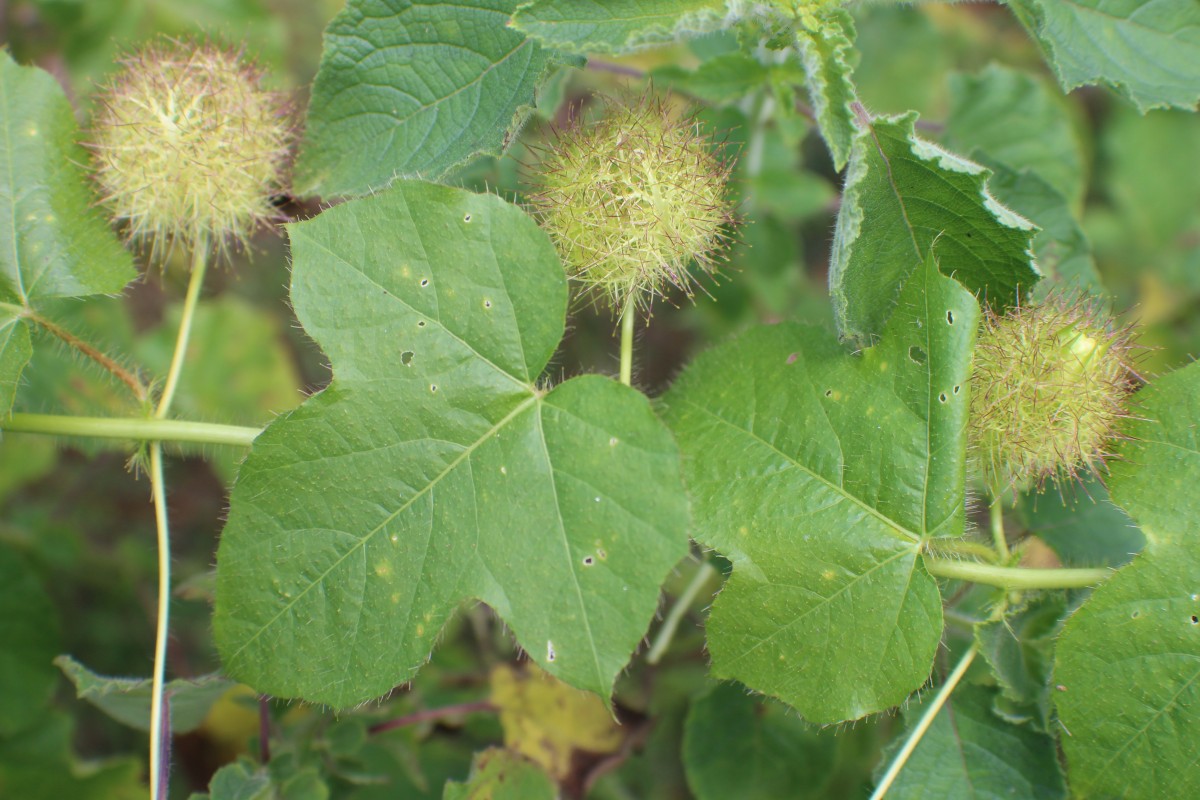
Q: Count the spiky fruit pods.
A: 3